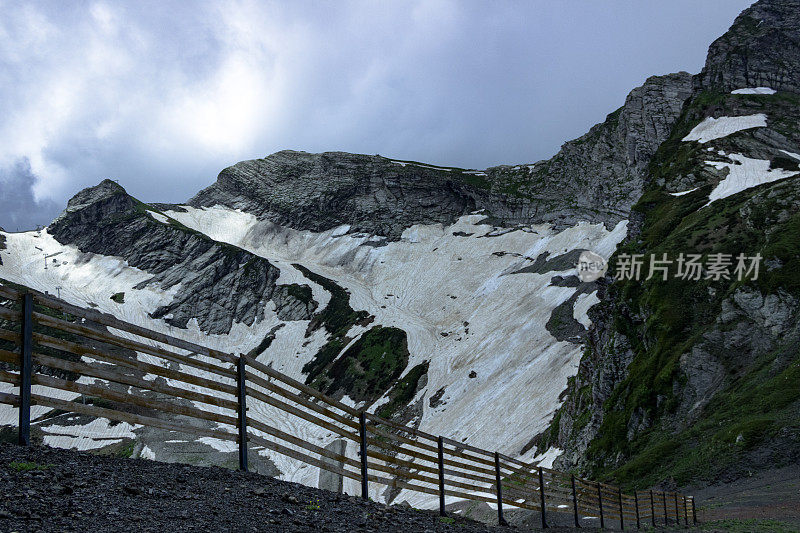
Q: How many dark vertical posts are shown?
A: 15